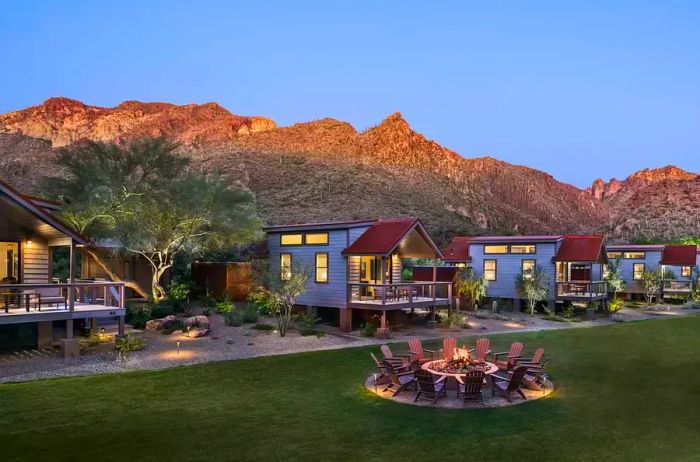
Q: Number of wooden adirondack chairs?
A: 12